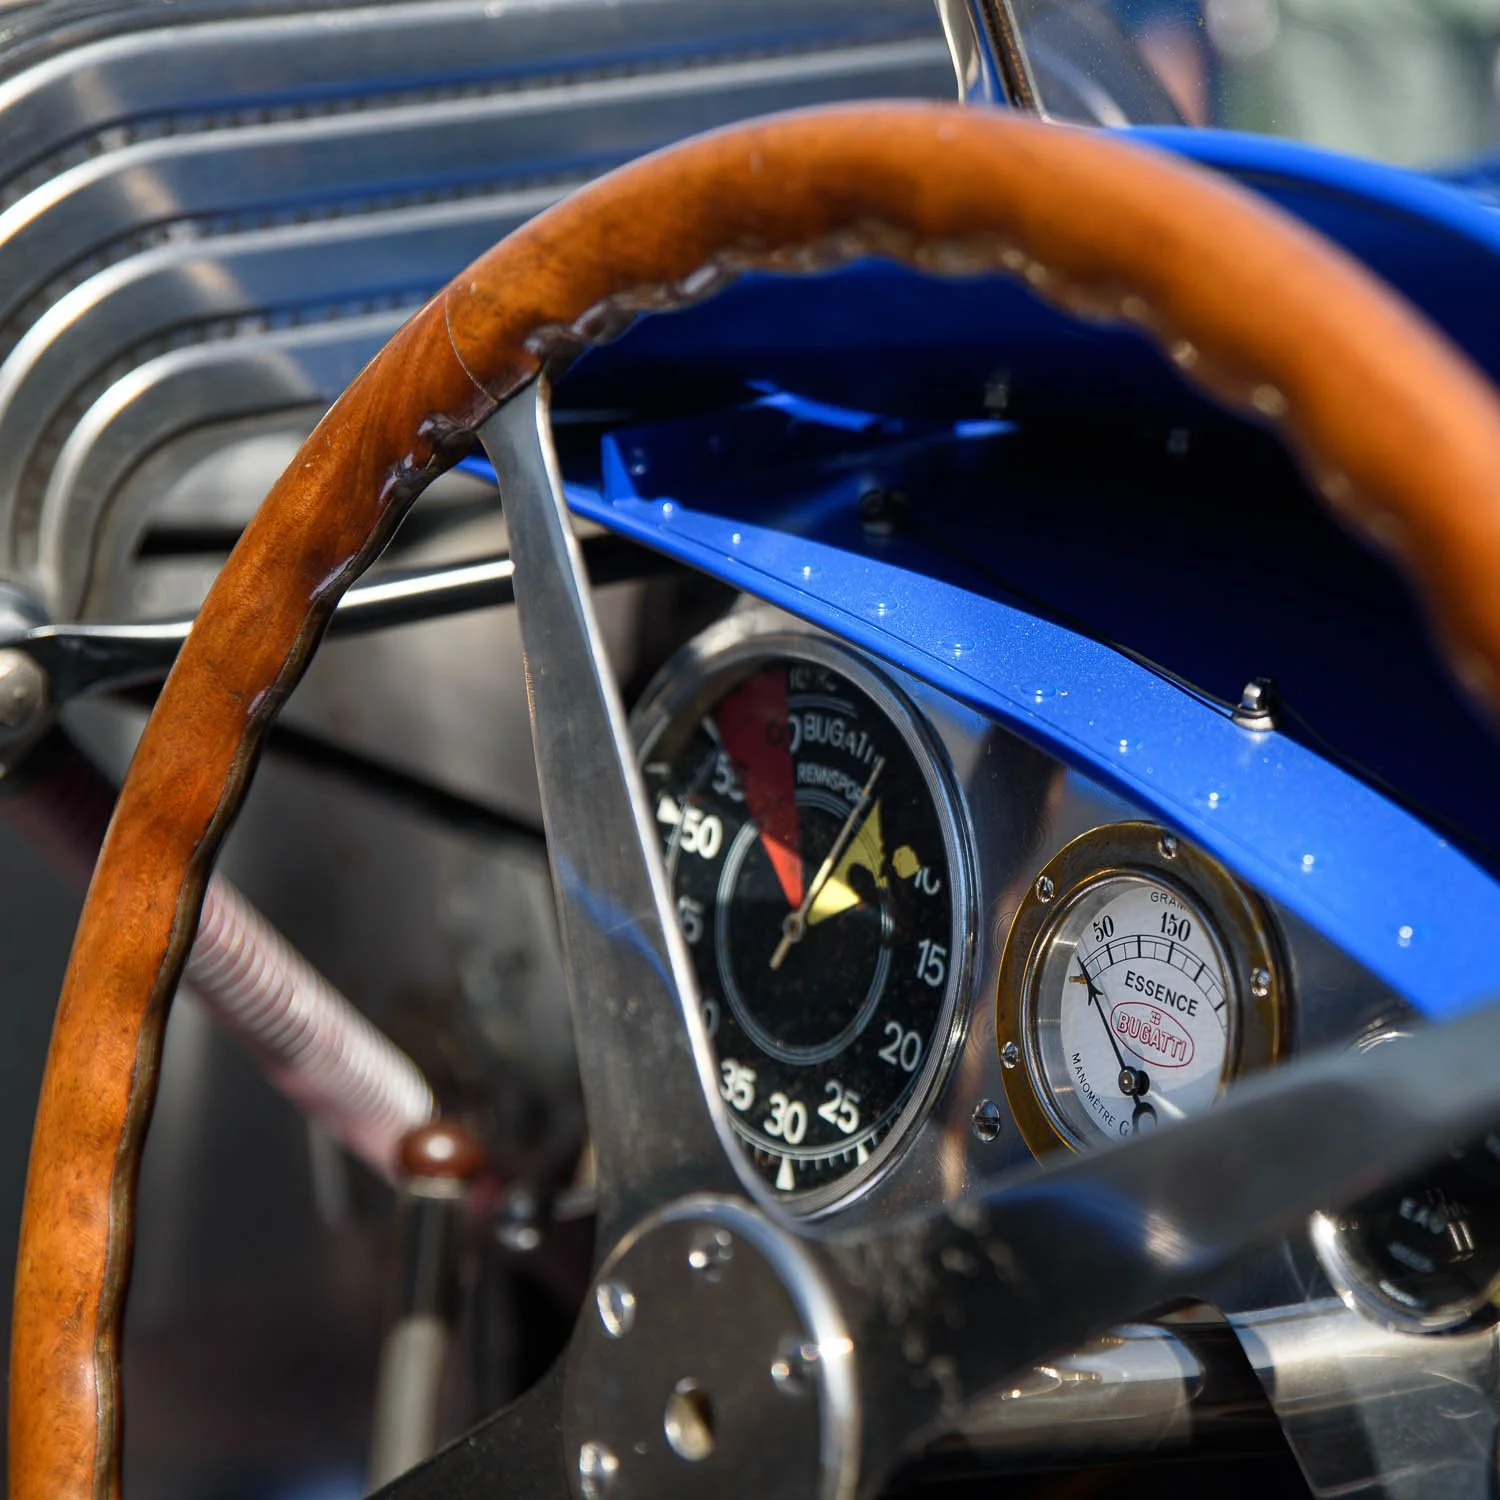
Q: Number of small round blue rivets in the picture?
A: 10